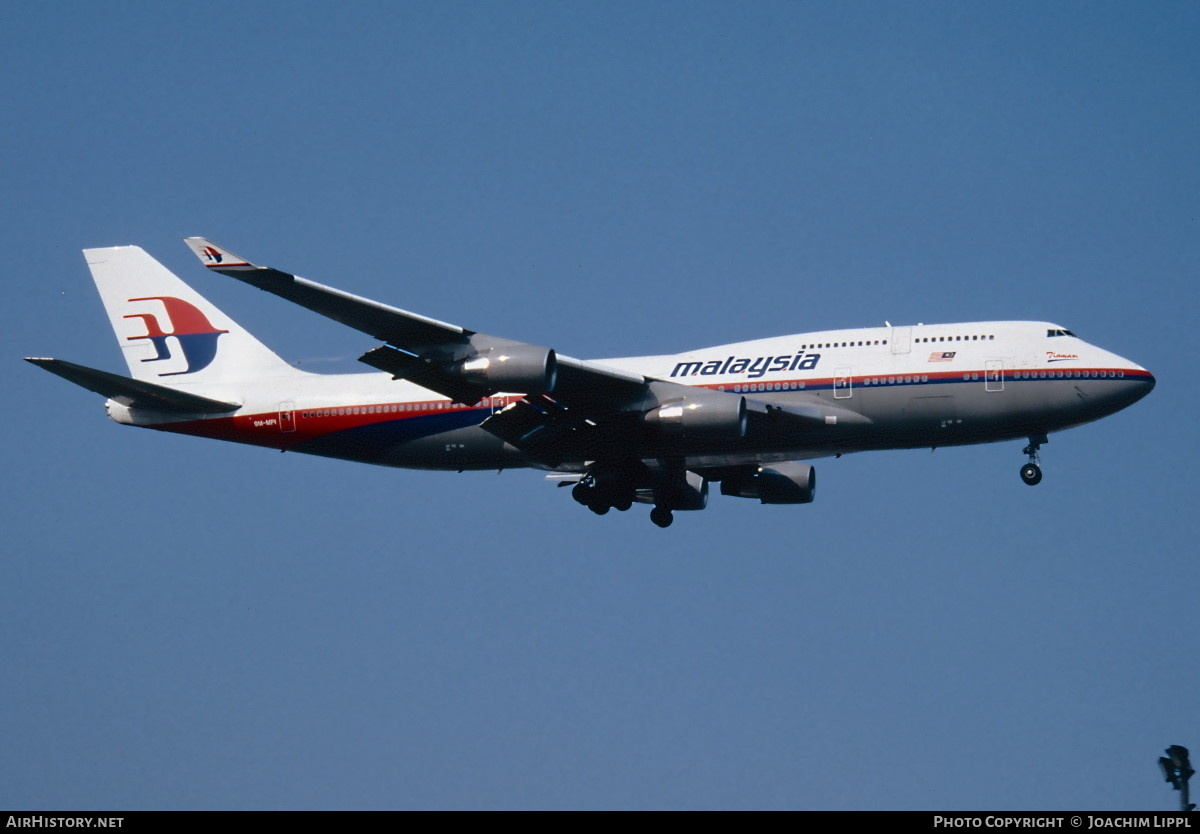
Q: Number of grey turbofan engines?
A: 4